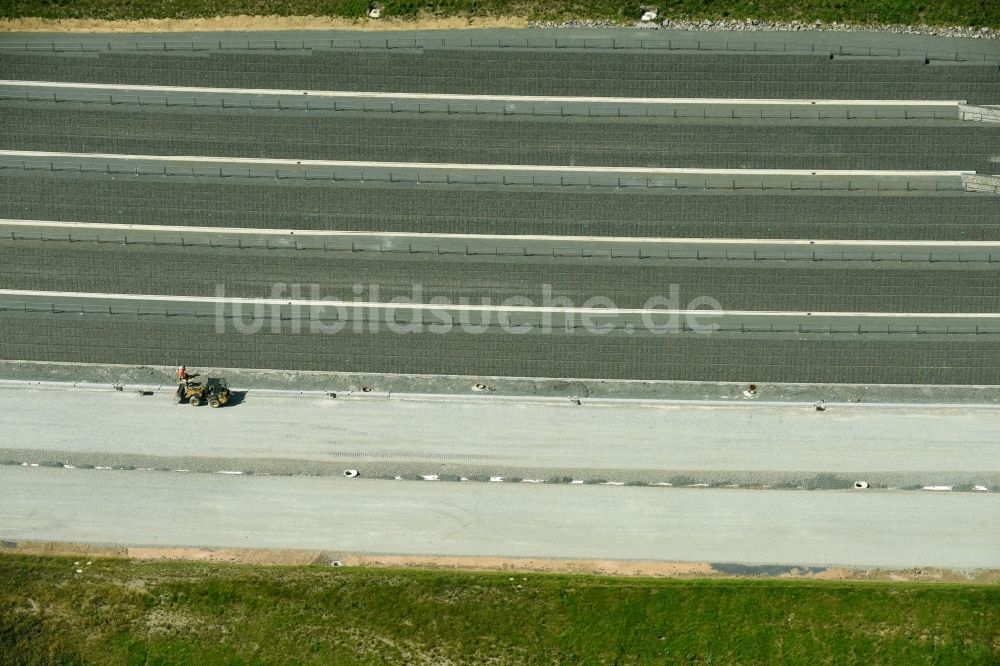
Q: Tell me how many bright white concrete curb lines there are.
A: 4